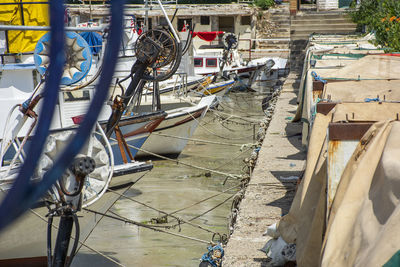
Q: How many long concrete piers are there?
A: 1